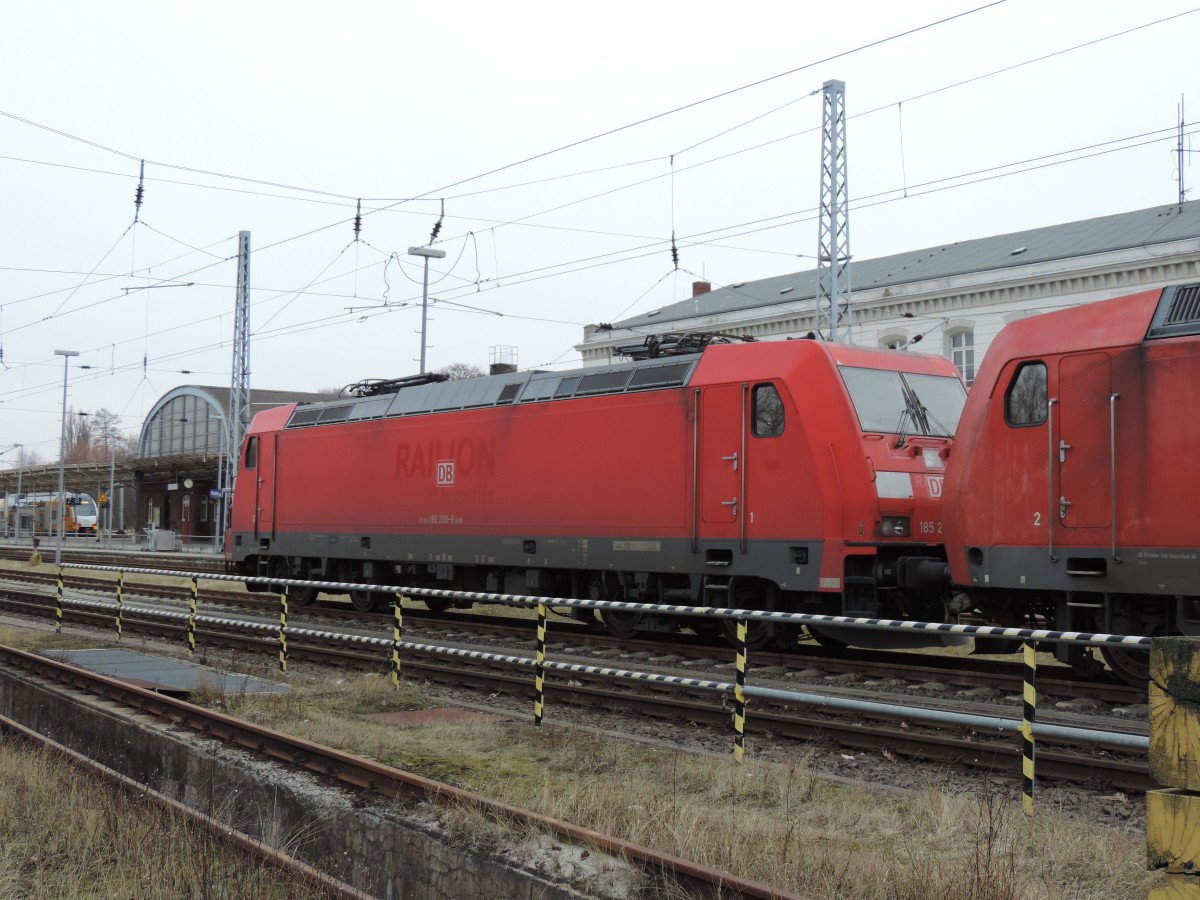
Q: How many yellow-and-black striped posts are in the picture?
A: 8